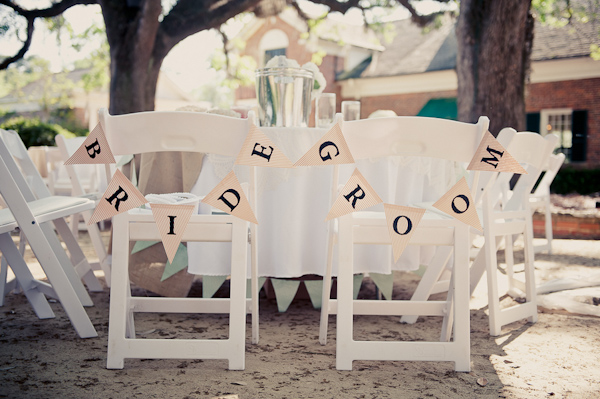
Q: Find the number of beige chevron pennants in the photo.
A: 10